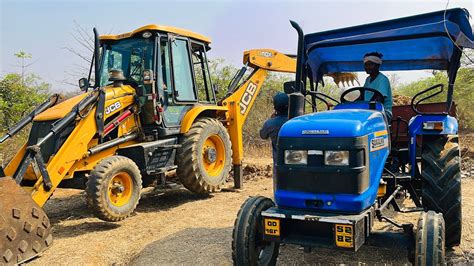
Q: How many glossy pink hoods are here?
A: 0